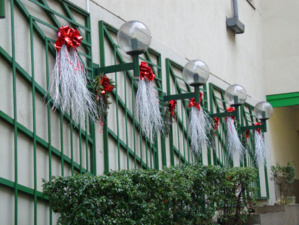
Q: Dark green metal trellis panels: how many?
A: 5